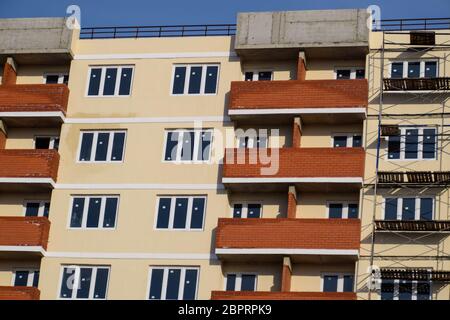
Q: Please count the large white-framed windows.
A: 12